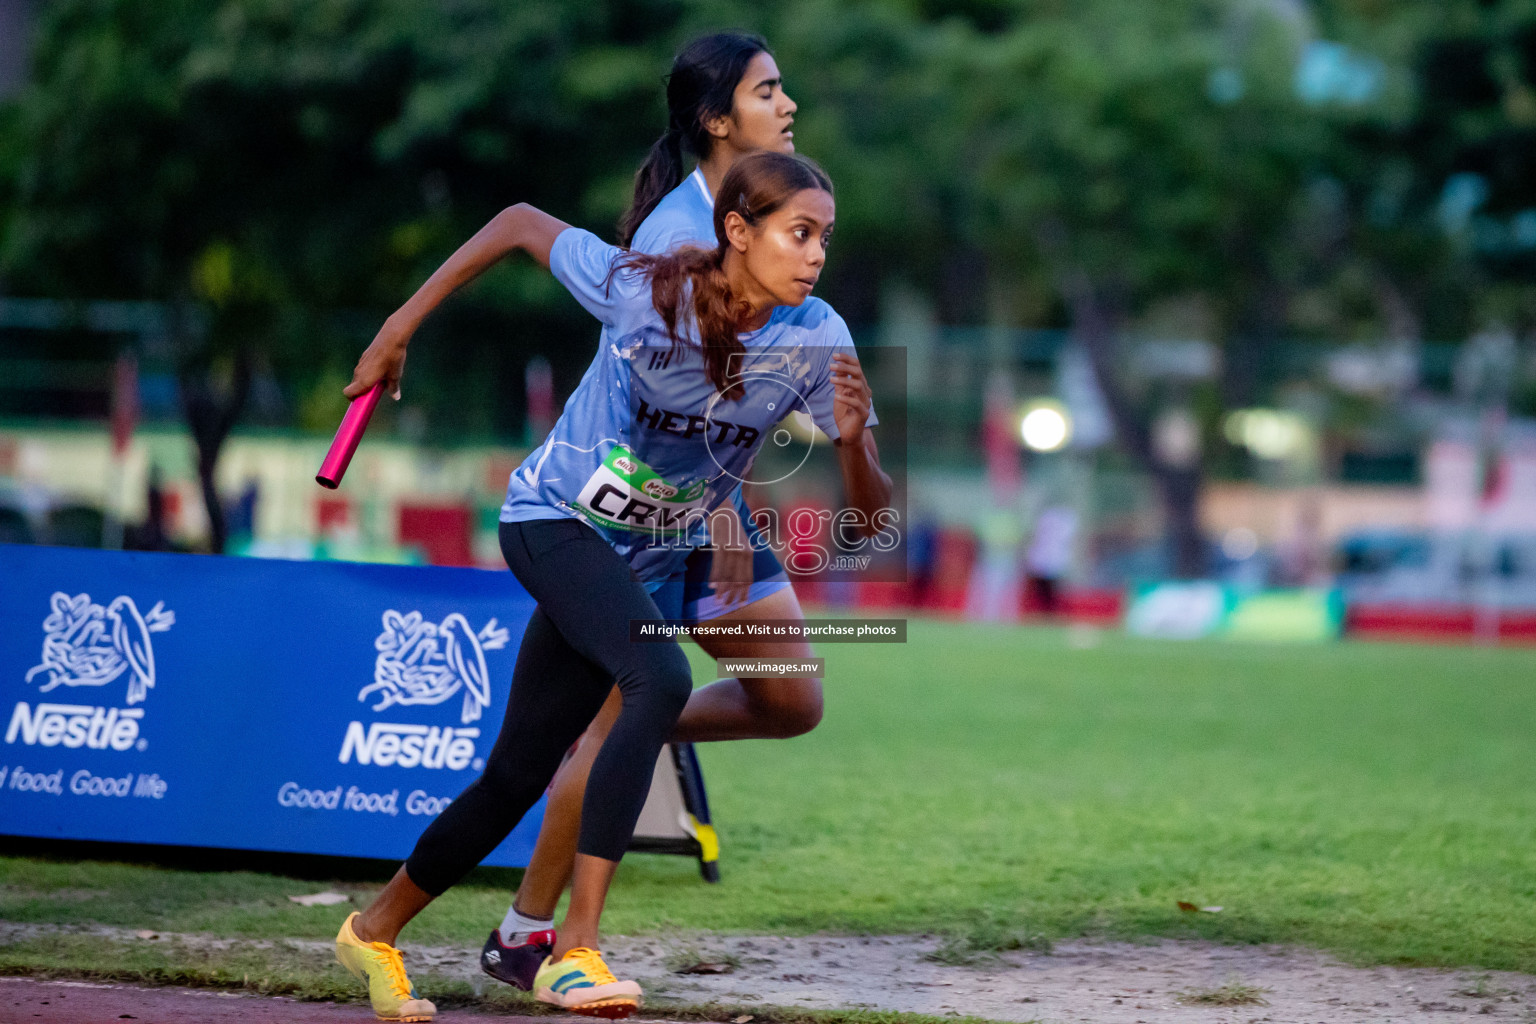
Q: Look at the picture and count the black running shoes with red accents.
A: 1